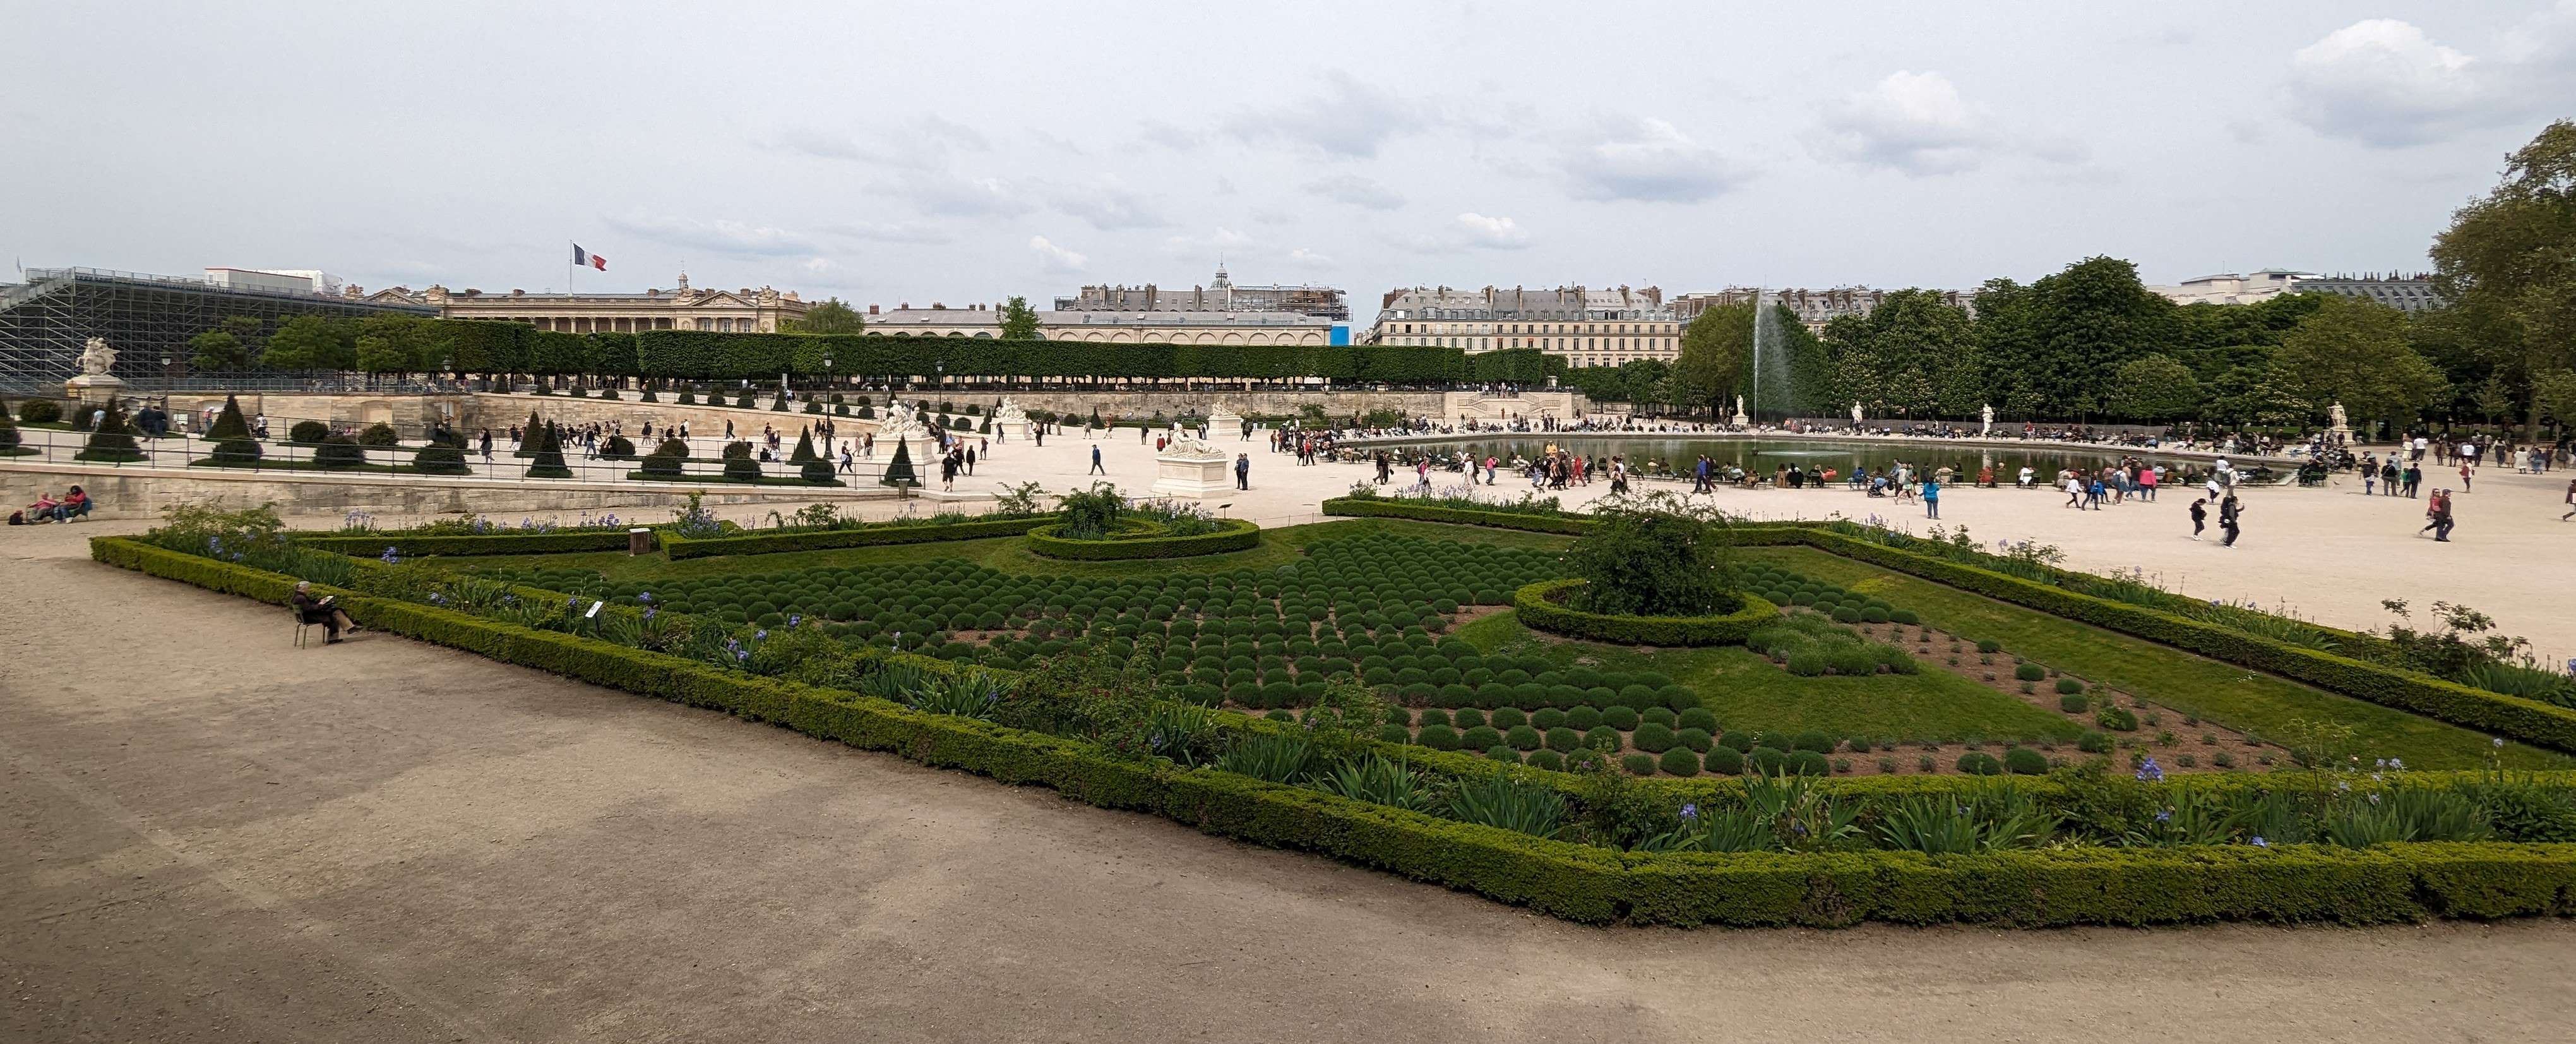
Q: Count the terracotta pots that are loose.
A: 0